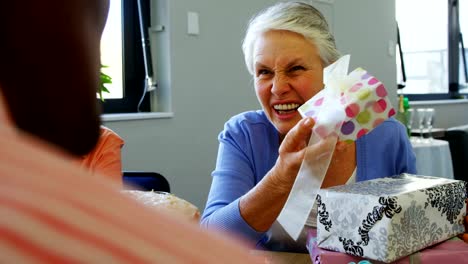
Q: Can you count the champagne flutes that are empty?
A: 3